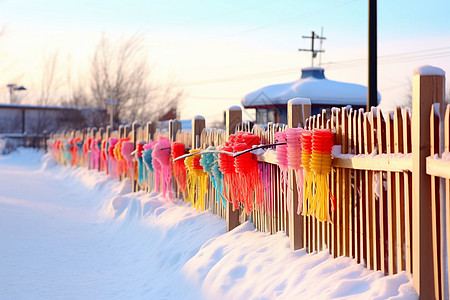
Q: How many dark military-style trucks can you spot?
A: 0